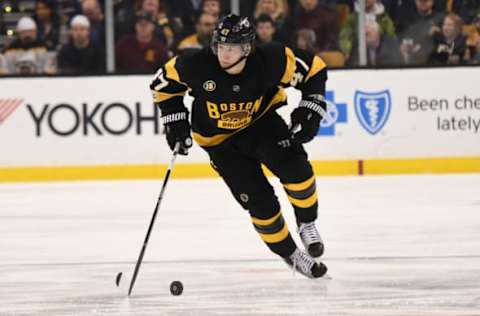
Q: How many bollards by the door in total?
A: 0